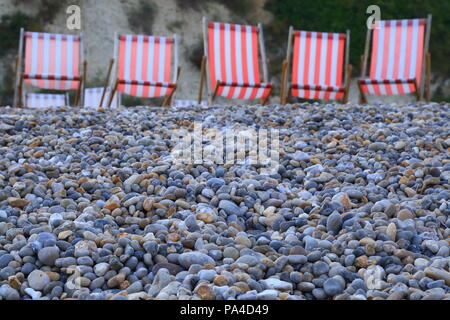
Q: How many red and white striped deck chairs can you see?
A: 5